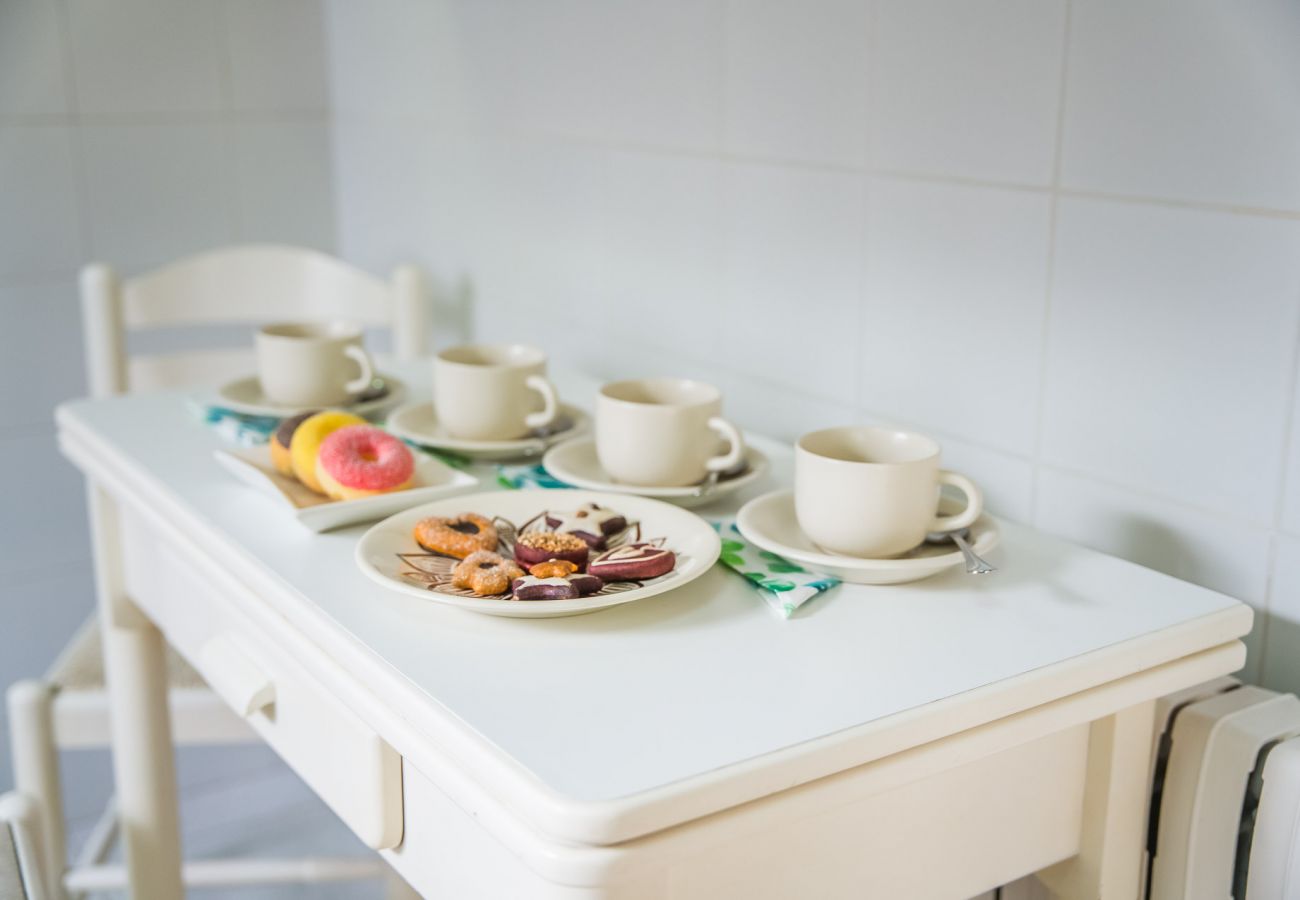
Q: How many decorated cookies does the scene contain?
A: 6